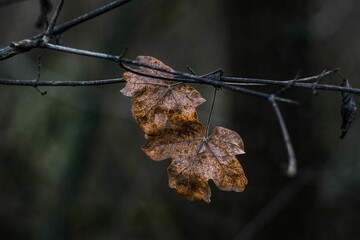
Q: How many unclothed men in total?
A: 0